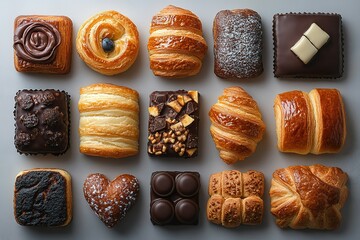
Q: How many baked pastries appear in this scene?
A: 15